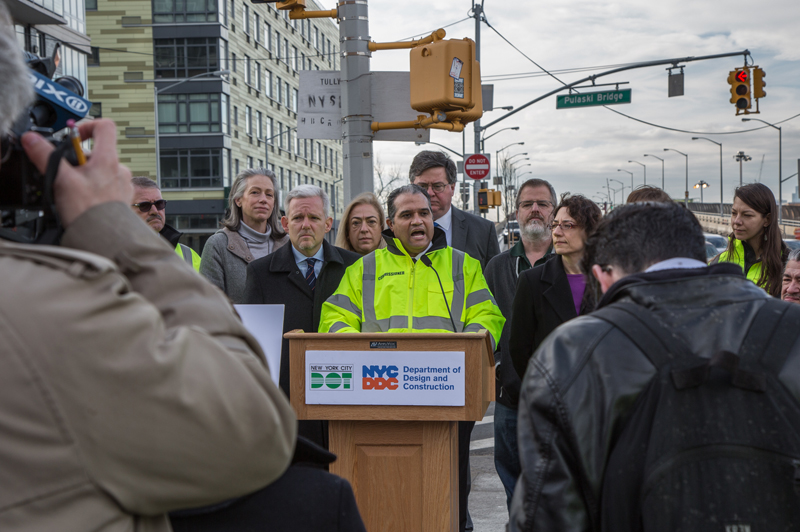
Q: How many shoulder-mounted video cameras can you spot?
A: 1